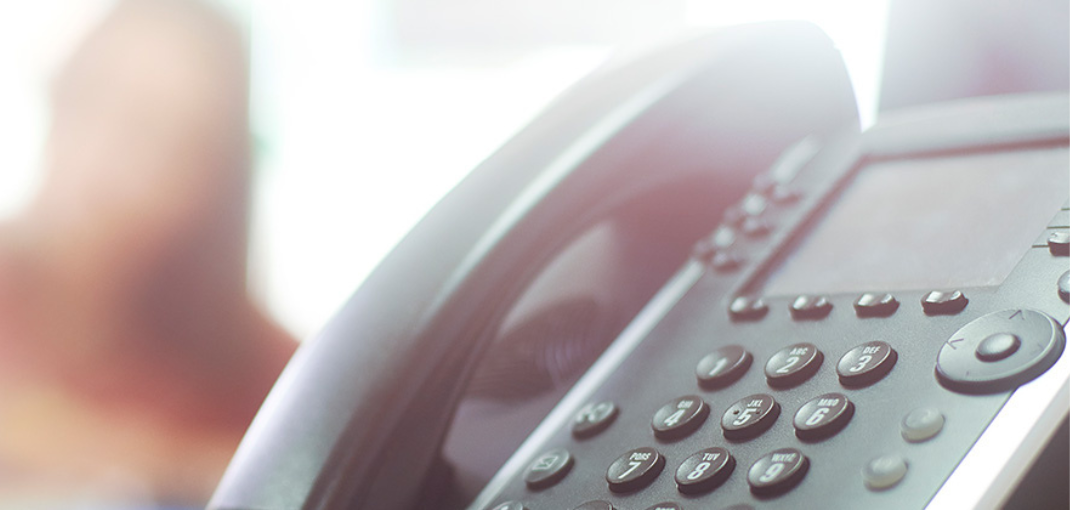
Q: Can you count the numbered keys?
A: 9